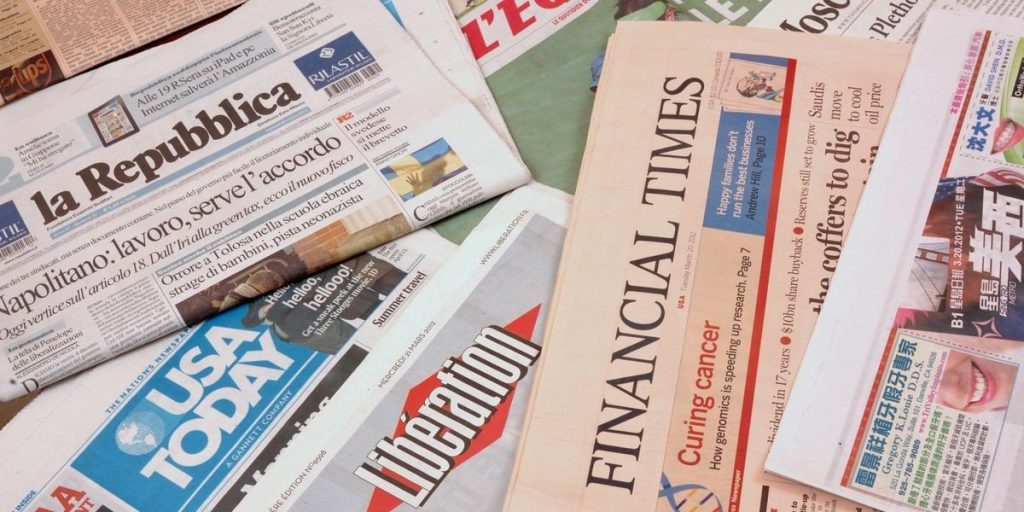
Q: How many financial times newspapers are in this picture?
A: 1